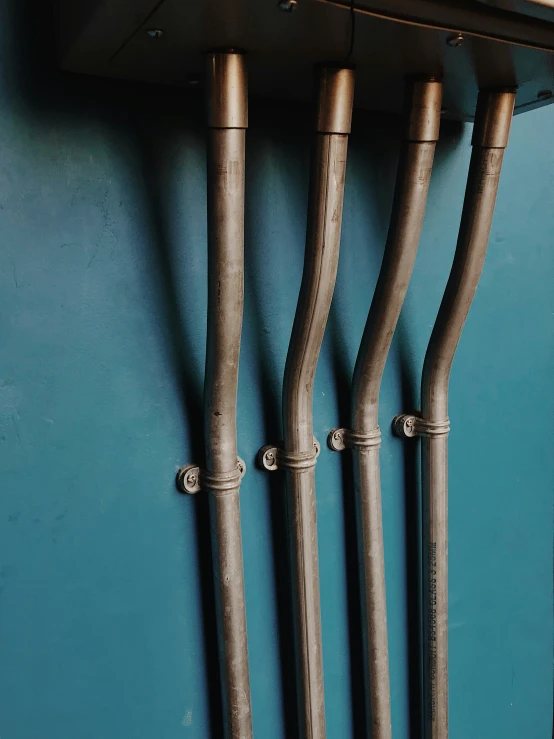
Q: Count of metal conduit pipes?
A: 4